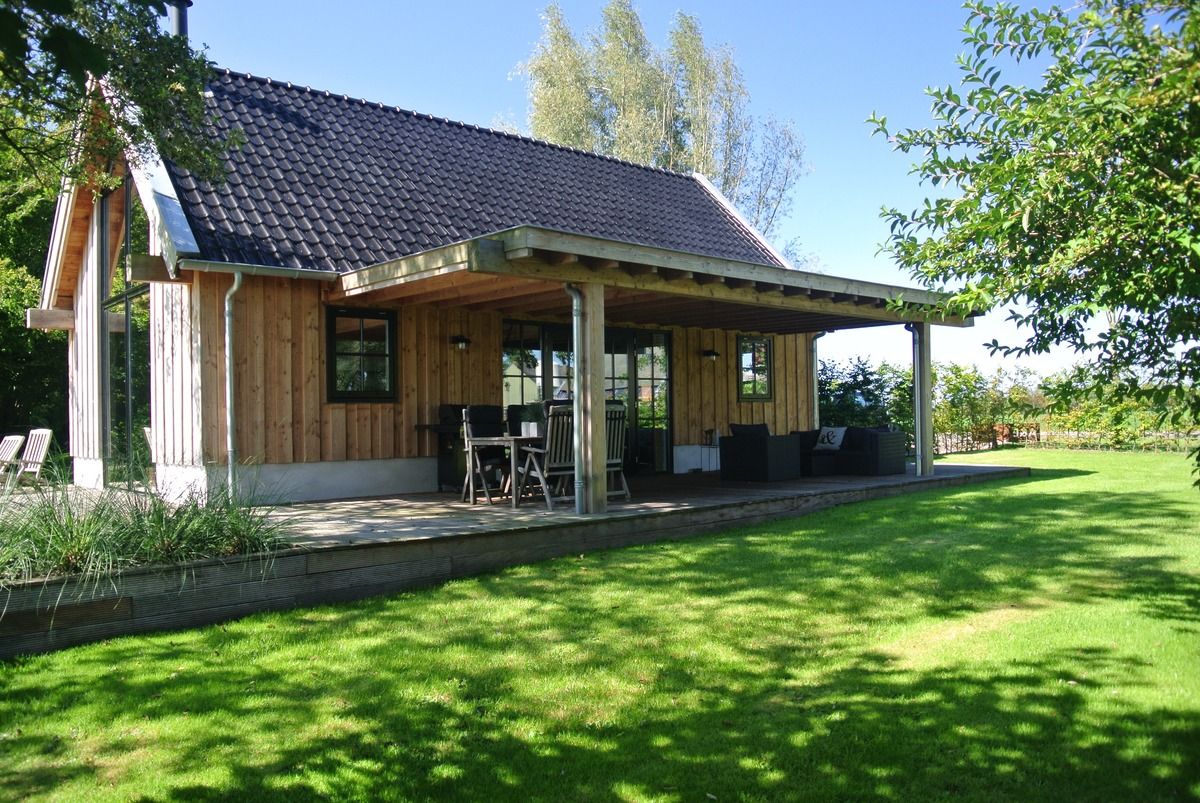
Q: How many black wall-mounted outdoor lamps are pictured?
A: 2